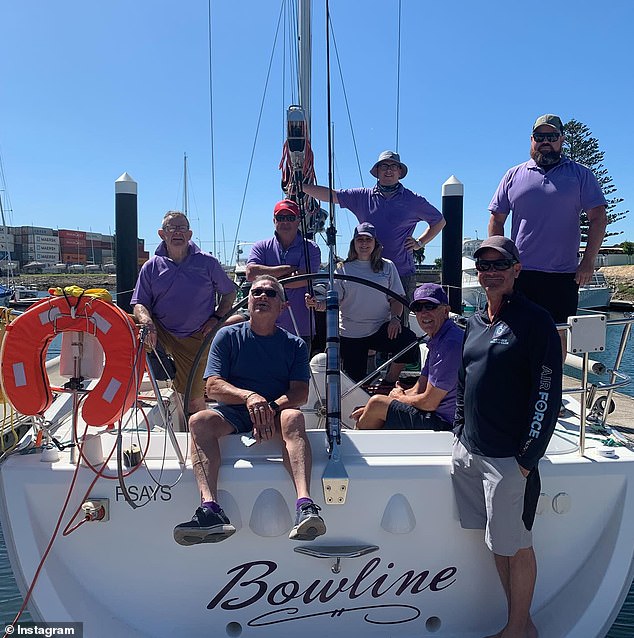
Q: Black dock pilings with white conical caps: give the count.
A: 2